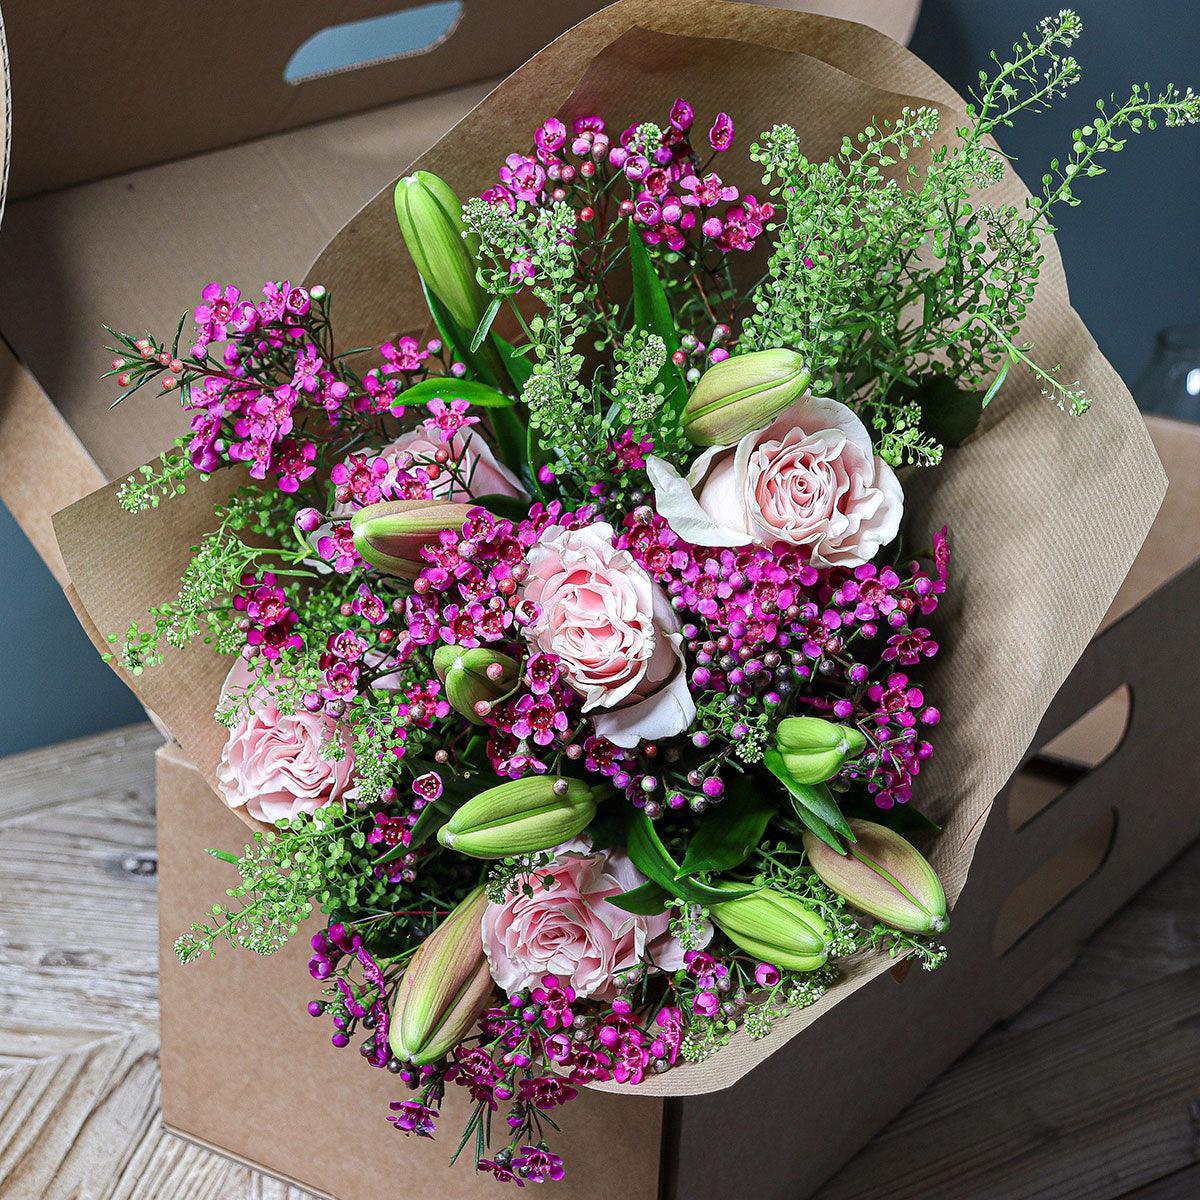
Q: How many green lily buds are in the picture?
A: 9